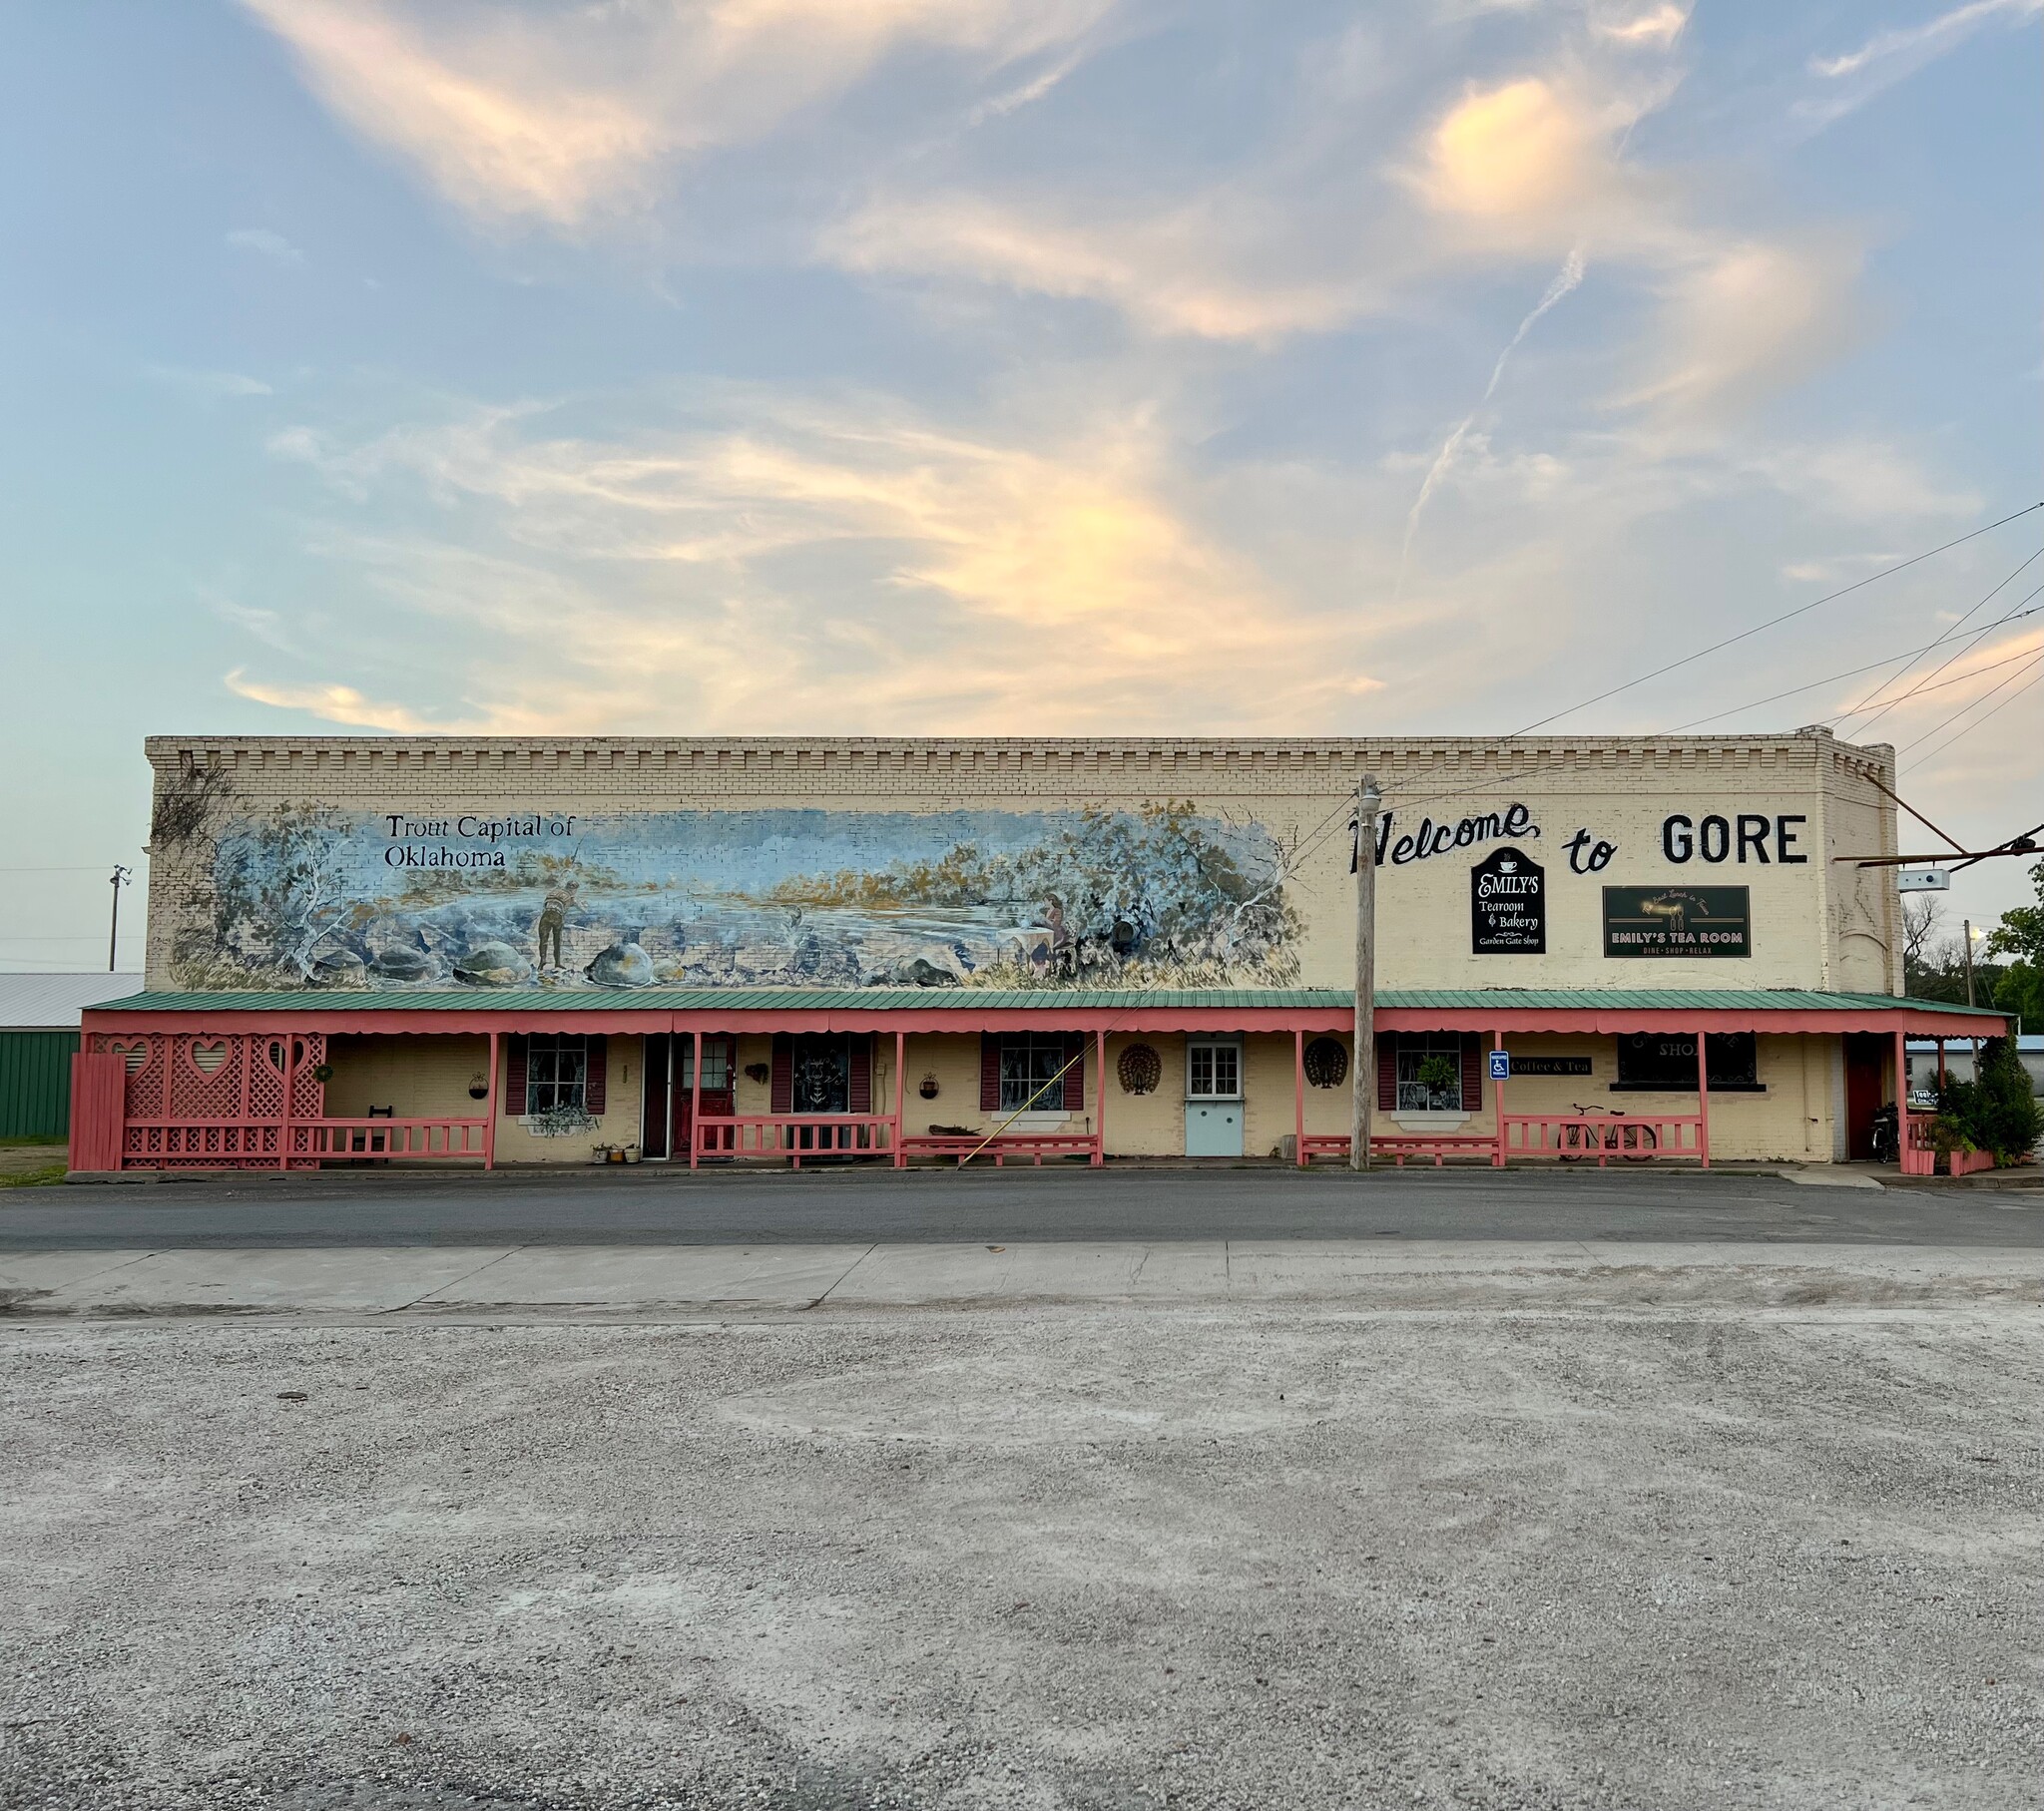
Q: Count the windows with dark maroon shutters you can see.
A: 4